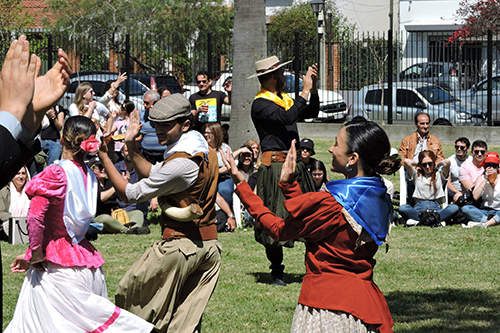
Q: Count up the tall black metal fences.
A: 1